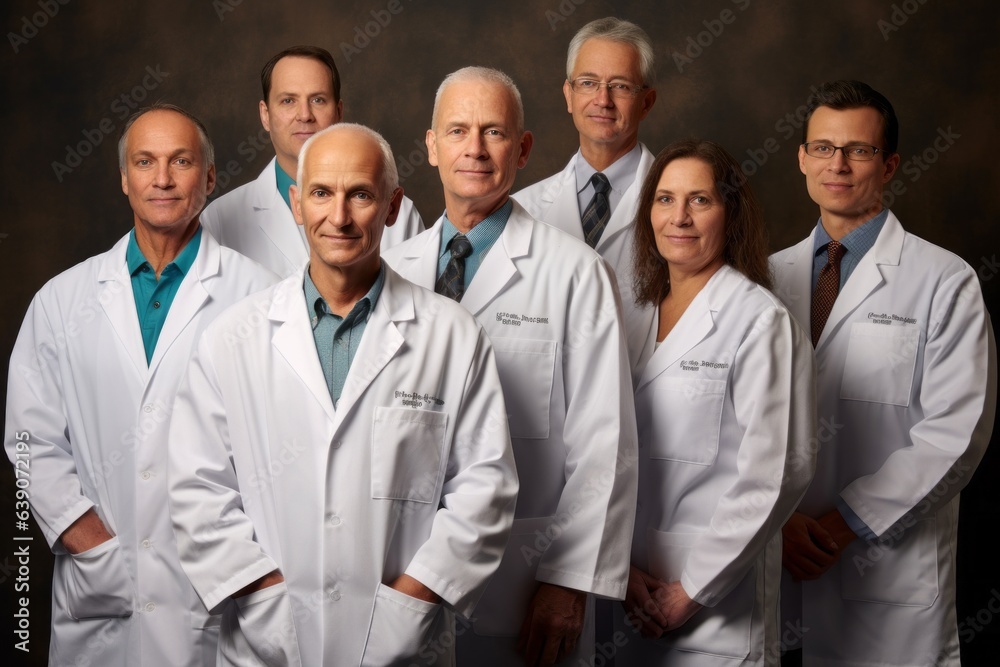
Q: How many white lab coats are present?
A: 7